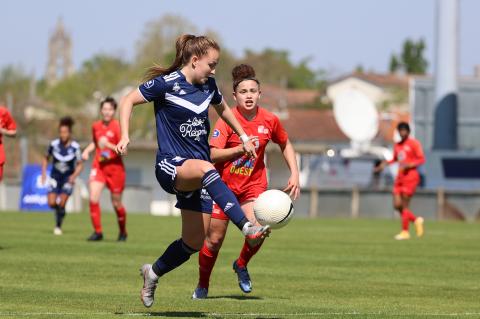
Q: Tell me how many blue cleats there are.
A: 2